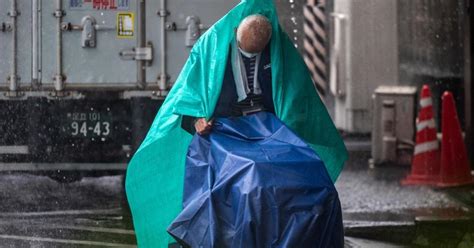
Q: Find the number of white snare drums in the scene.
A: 0